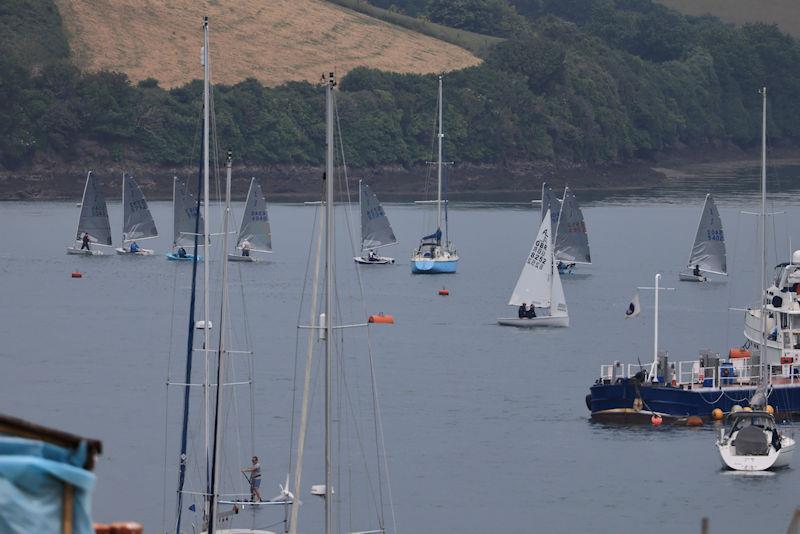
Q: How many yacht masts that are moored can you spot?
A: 5